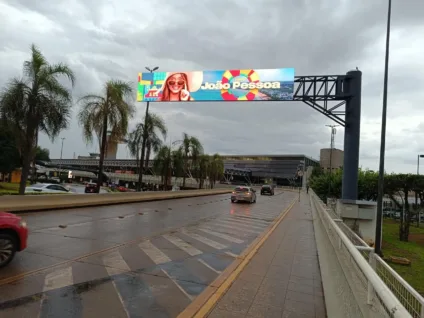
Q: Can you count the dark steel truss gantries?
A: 1